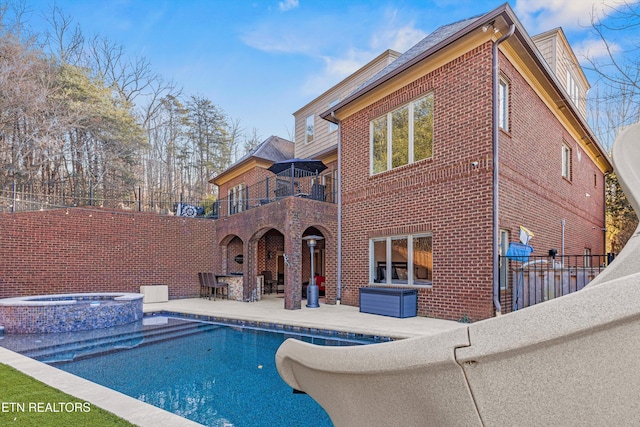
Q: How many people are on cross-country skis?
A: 0